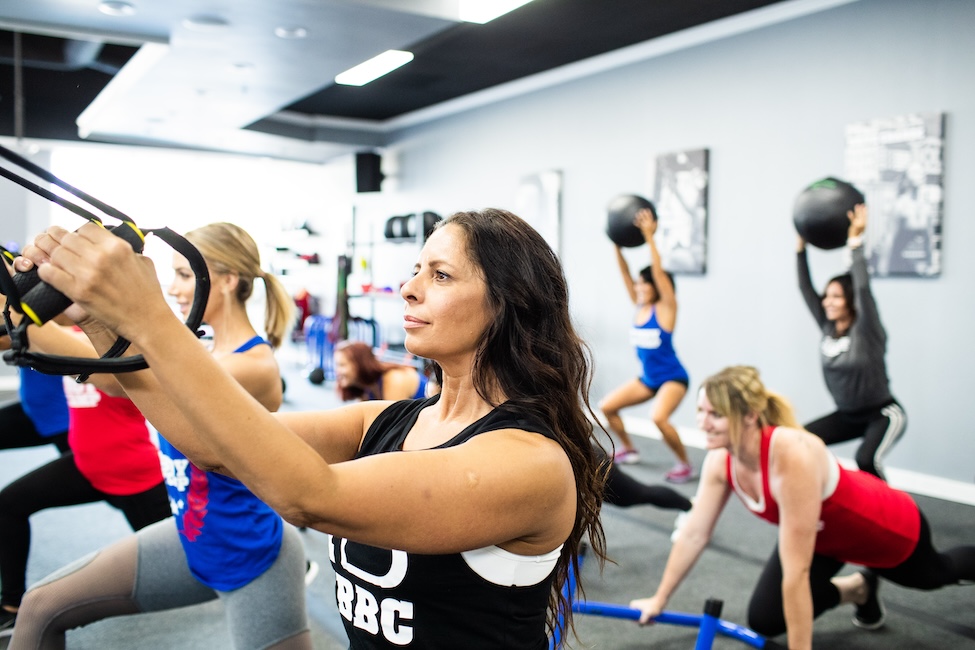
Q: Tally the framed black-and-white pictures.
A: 3